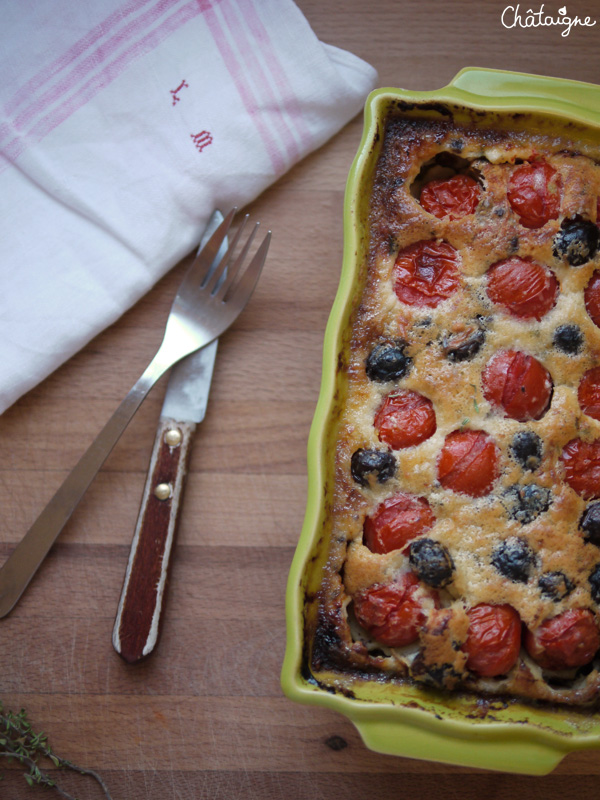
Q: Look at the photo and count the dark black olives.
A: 12